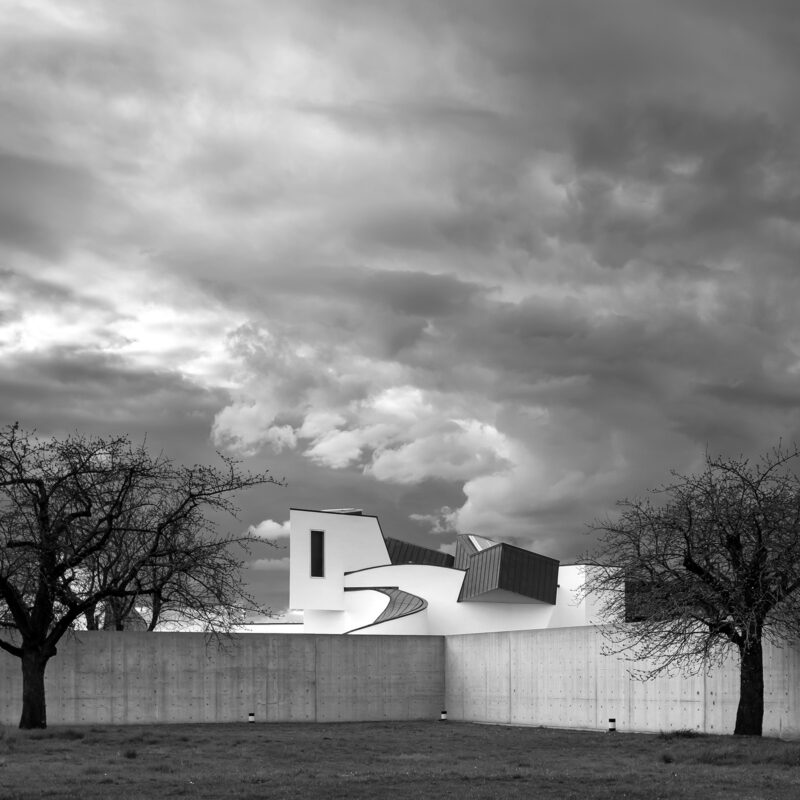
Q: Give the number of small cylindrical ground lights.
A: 3